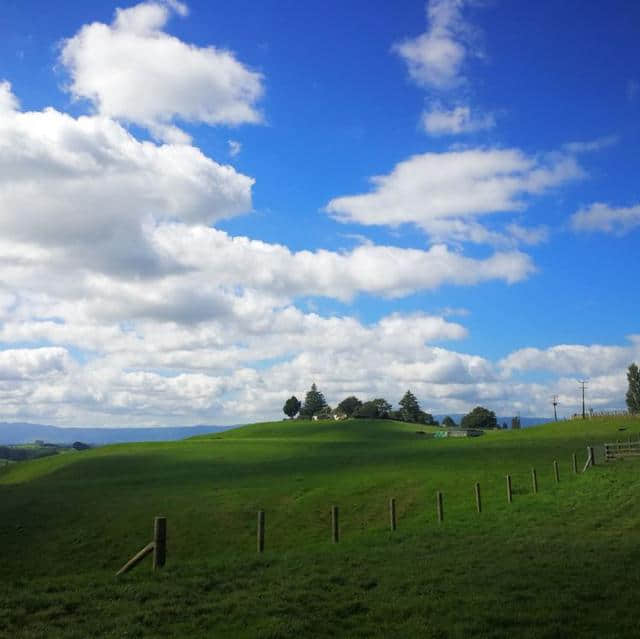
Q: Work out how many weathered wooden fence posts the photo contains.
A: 11